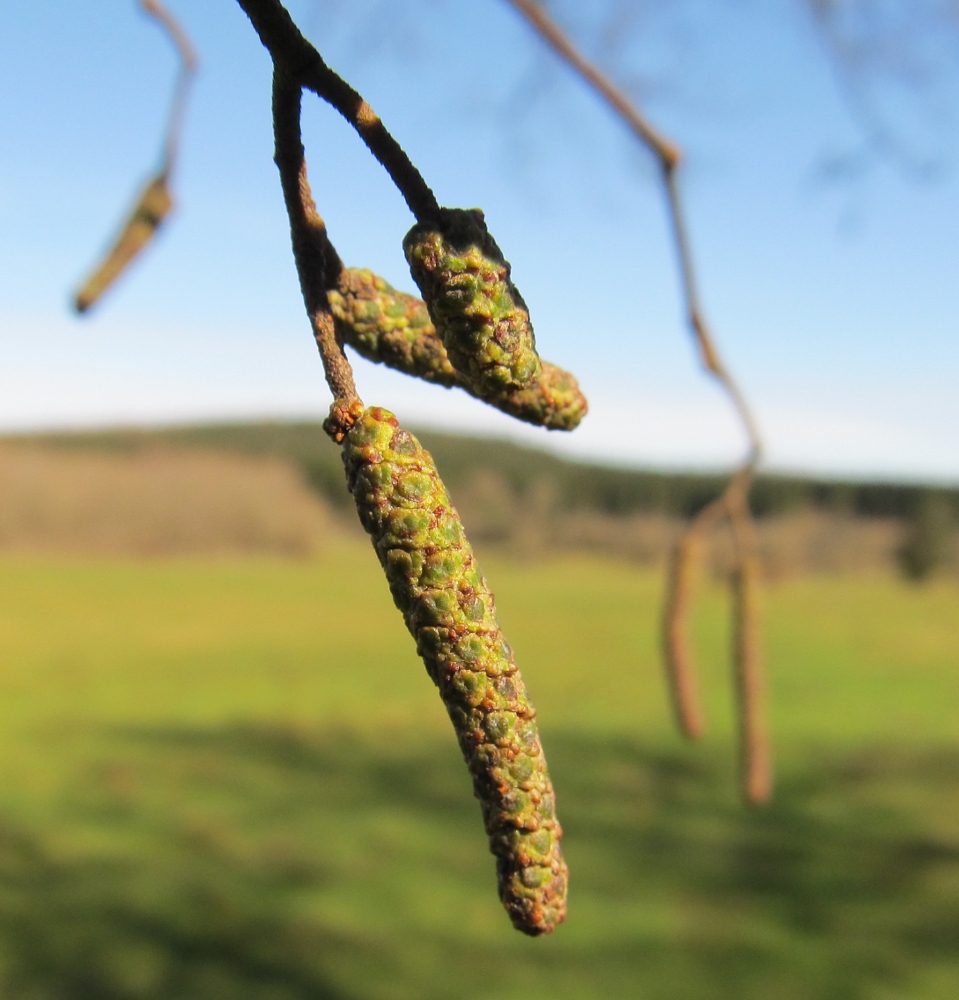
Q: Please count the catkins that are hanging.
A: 6